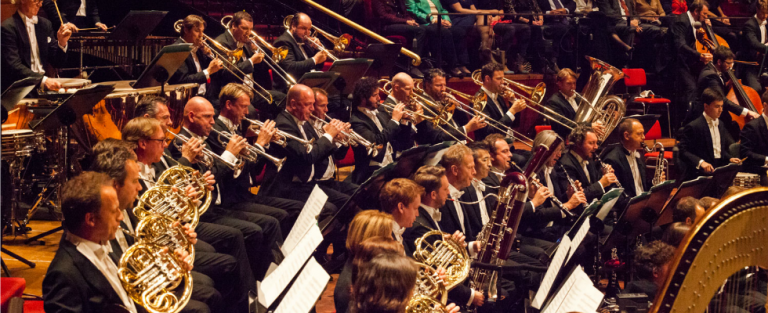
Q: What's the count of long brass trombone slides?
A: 6